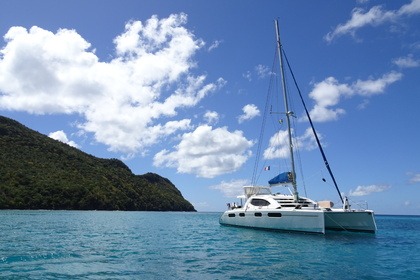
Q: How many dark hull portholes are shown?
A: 4